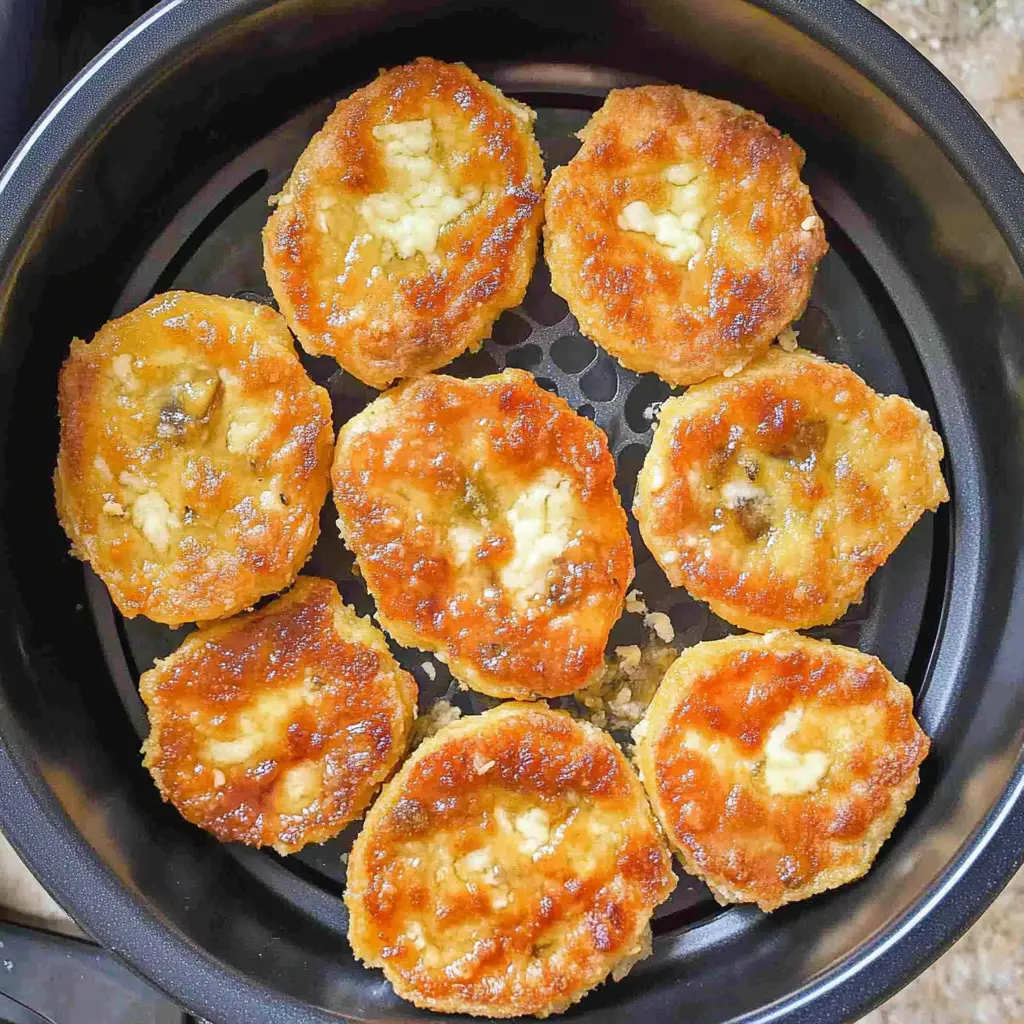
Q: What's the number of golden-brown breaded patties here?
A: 8